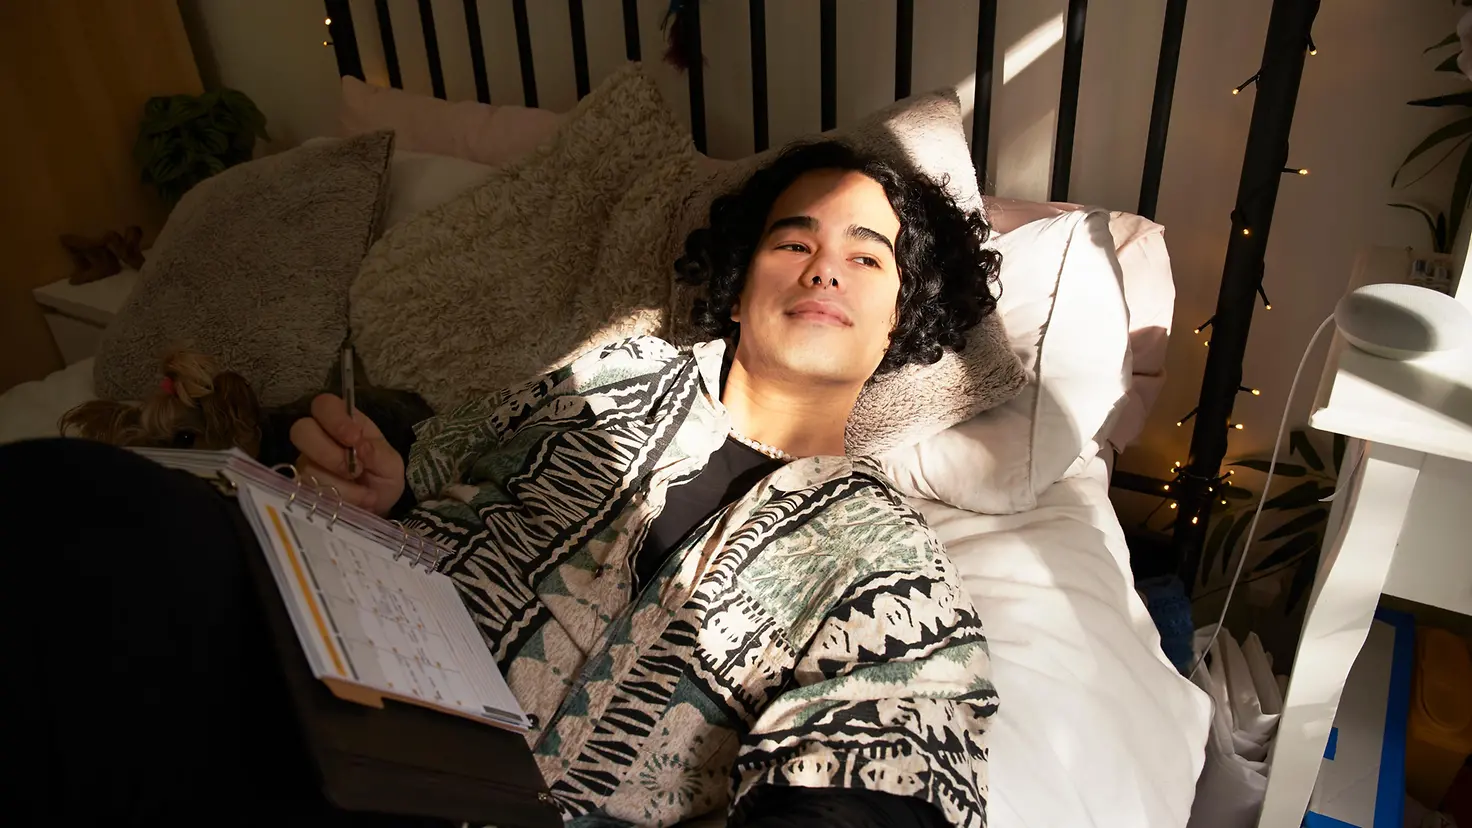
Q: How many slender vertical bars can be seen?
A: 13